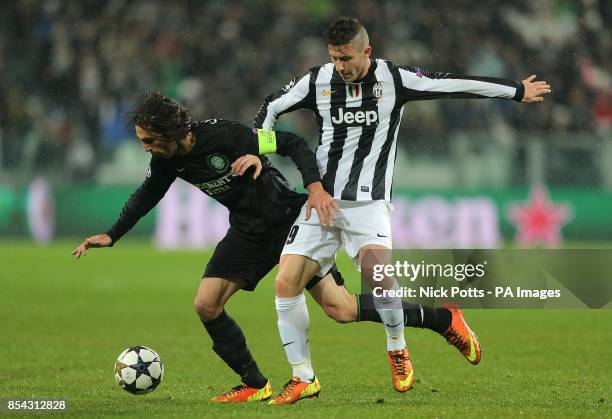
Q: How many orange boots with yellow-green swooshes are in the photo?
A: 4